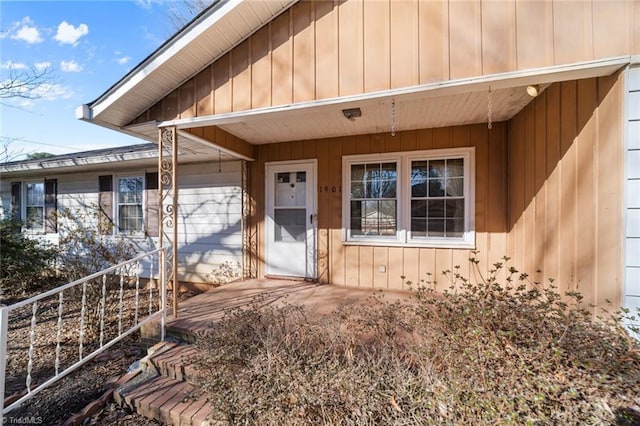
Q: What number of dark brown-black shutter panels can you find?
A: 4